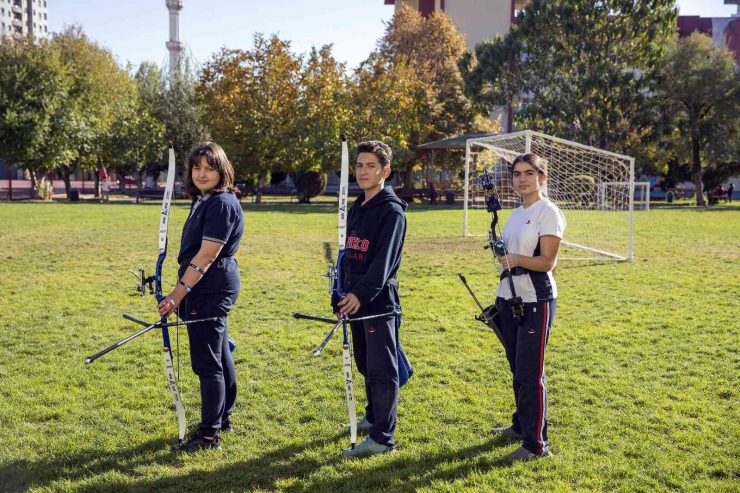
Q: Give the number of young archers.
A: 3